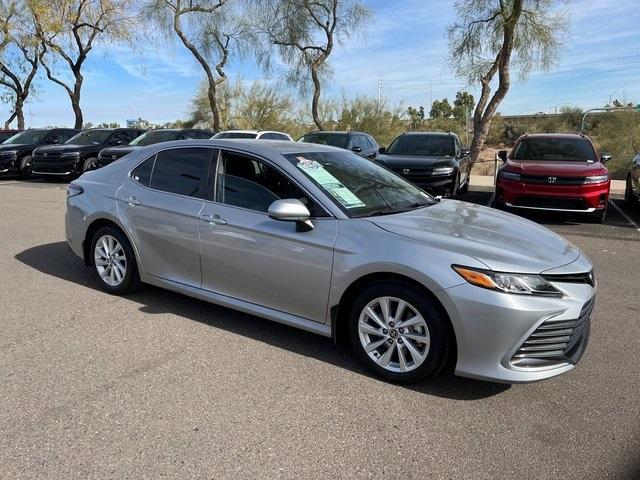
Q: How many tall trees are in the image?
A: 5